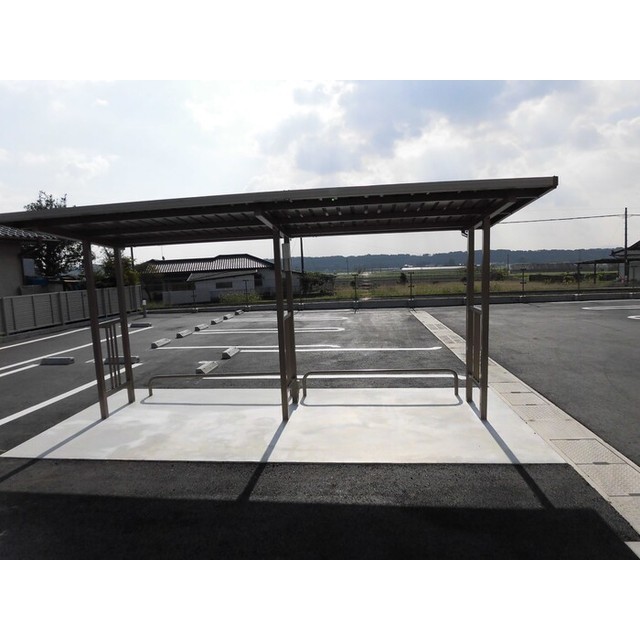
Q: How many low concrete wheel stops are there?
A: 11